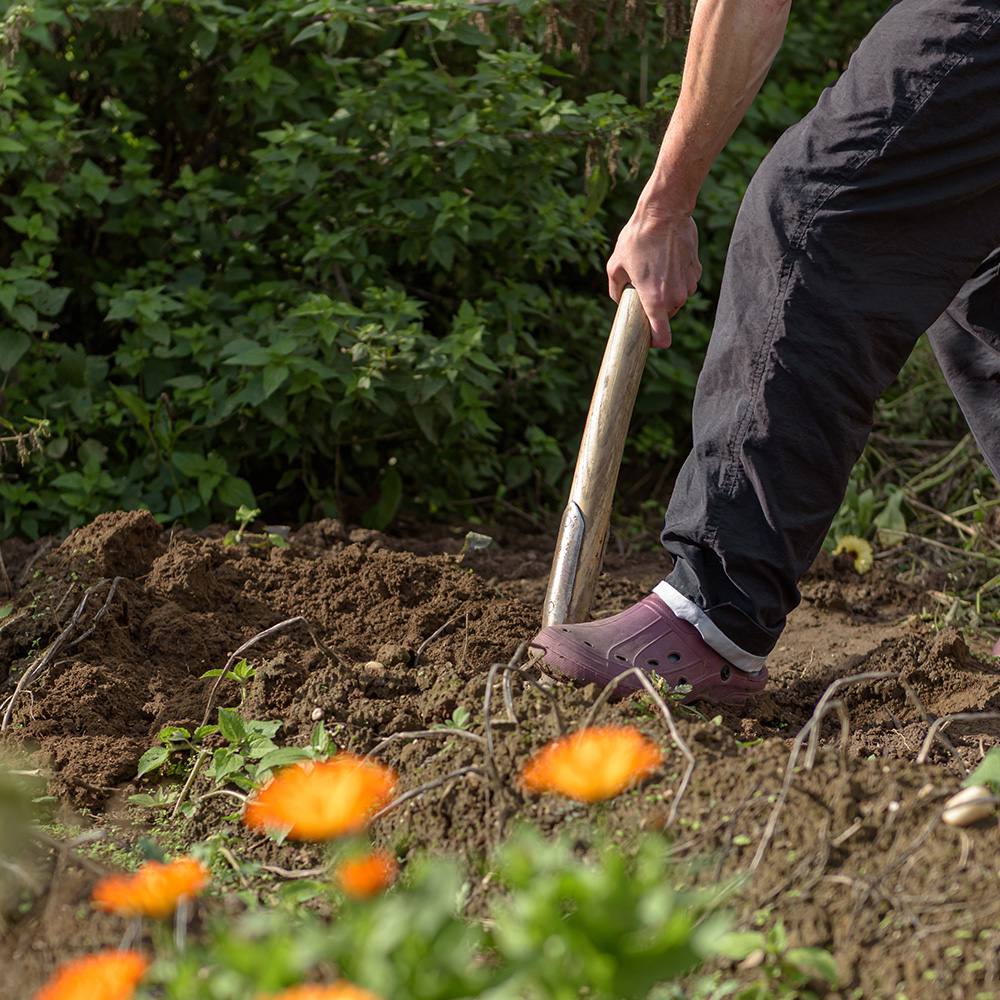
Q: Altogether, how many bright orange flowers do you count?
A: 6